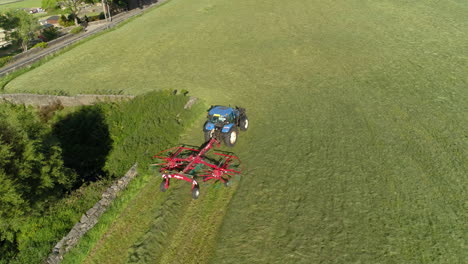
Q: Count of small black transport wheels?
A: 2